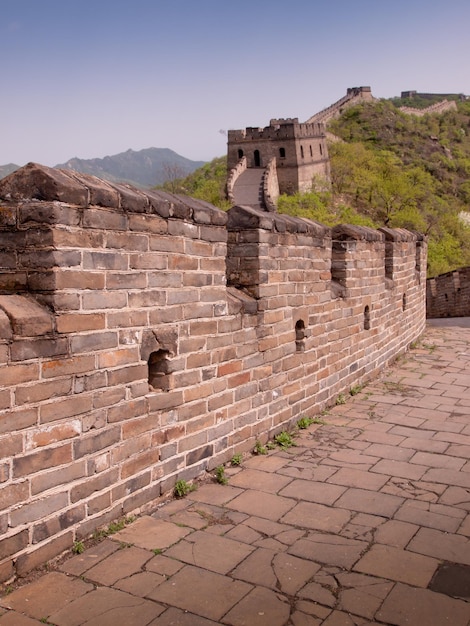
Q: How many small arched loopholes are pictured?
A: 4